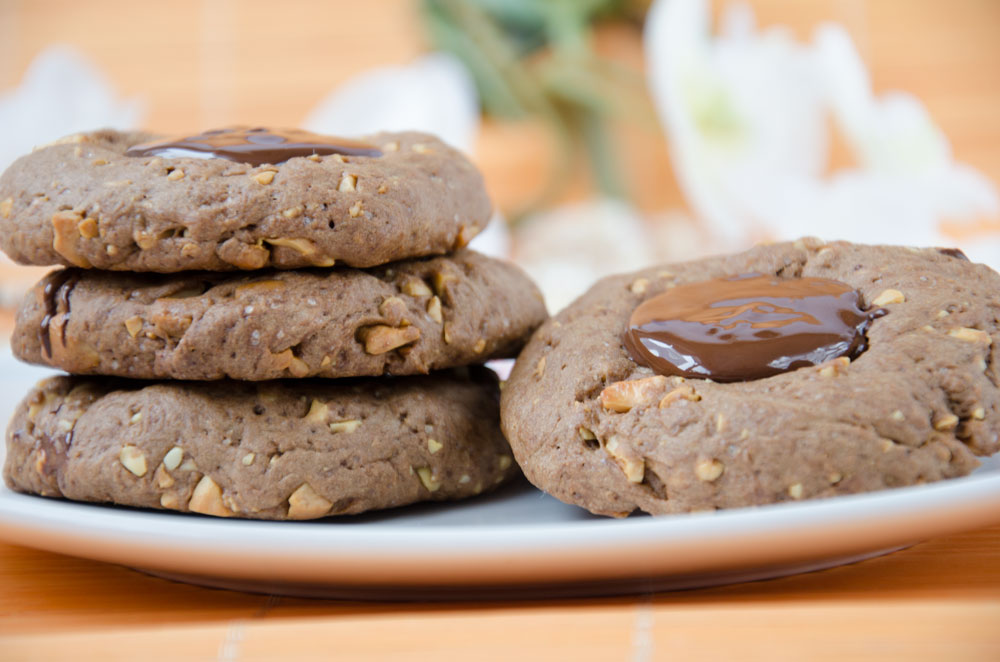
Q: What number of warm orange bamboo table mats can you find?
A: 1